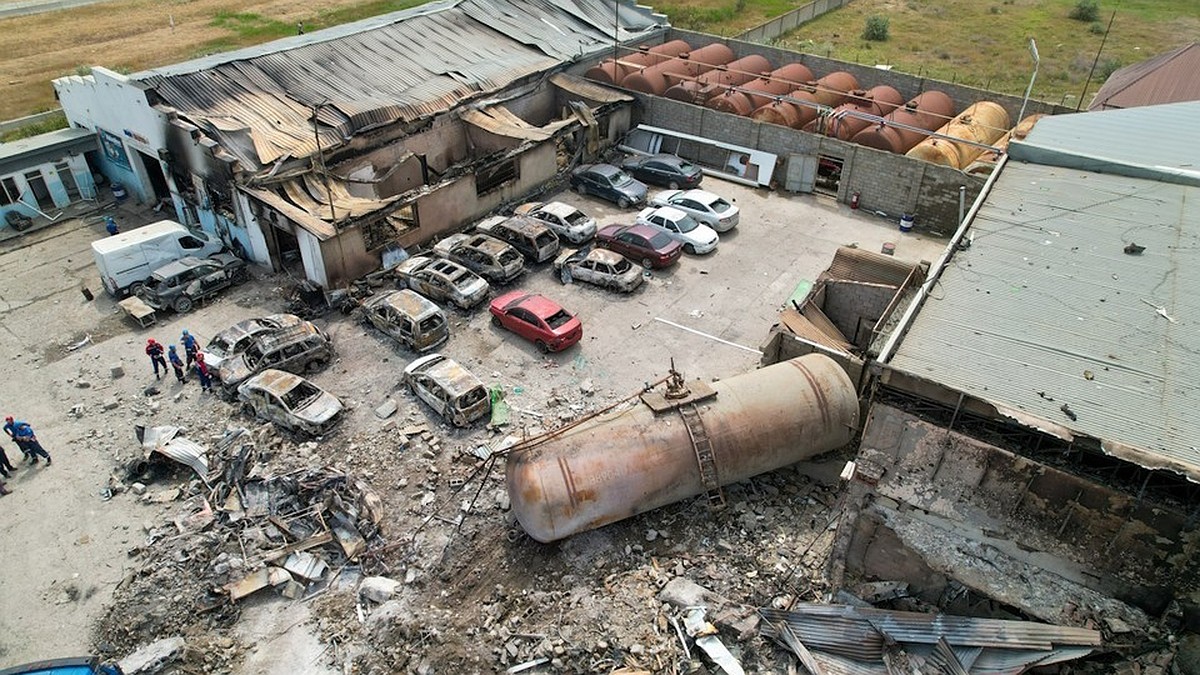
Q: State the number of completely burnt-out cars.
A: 10